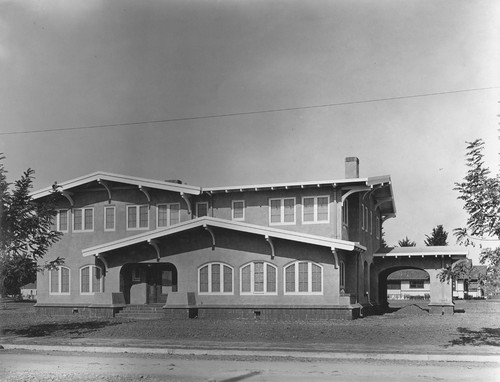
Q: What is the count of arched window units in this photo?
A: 5